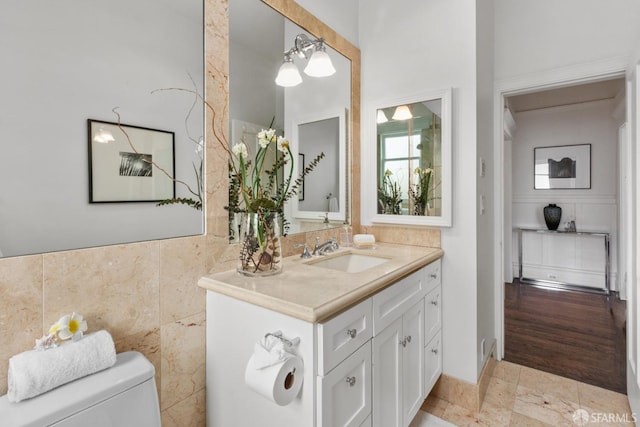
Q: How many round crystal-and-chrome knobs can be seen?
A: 7